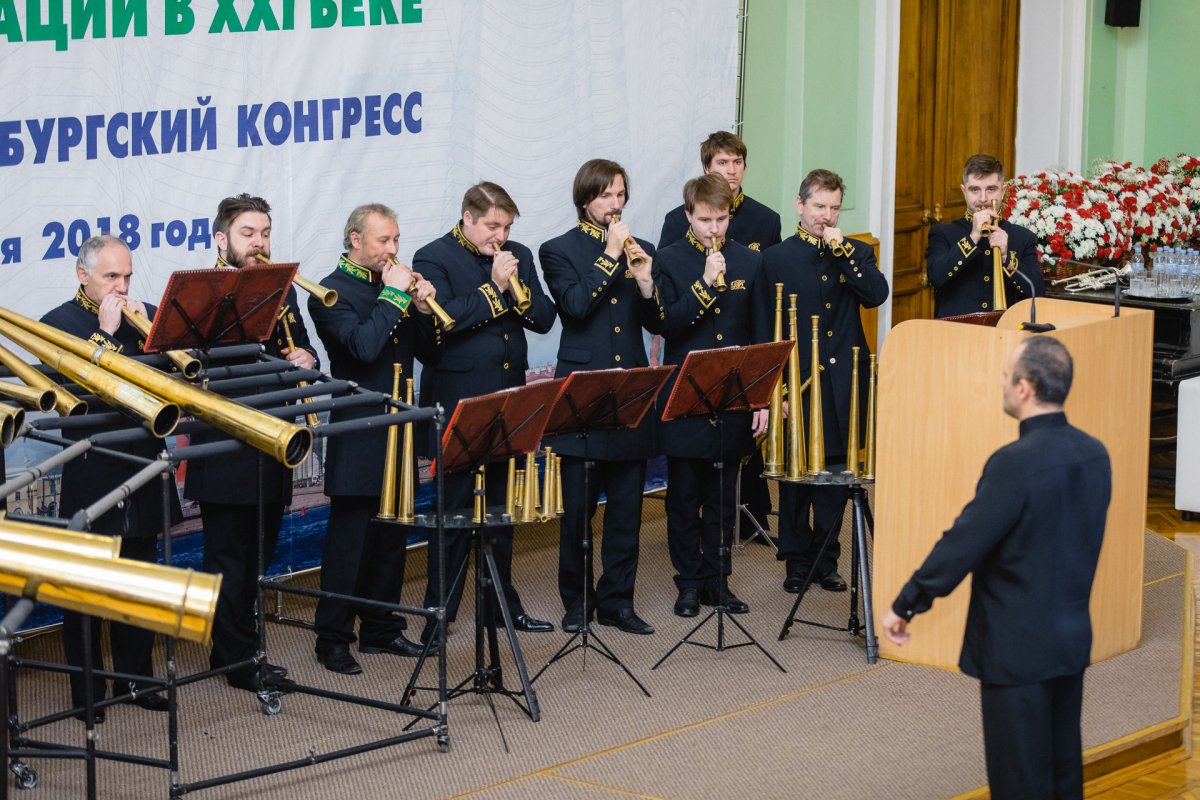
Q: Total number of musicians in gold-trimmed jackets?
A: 9